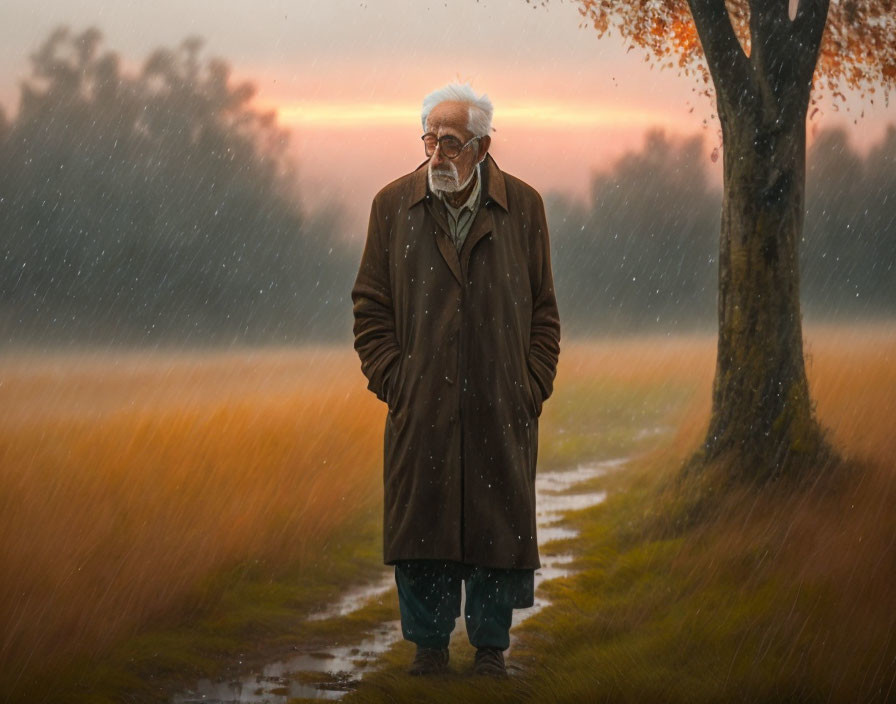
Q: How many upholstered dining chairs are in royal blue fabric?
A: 0